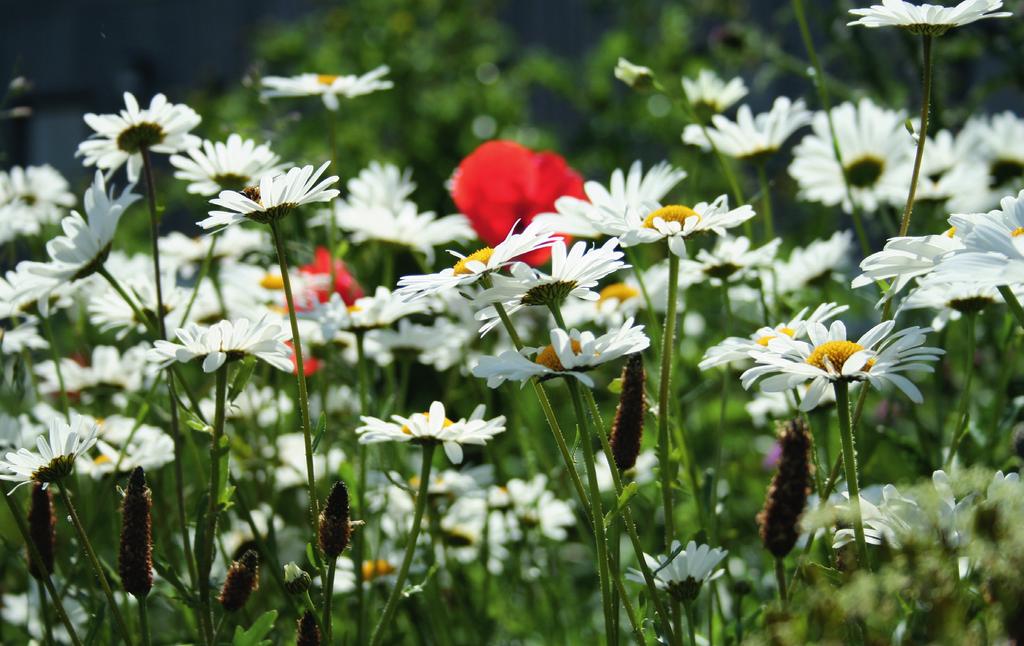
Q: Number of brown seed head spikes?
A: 7